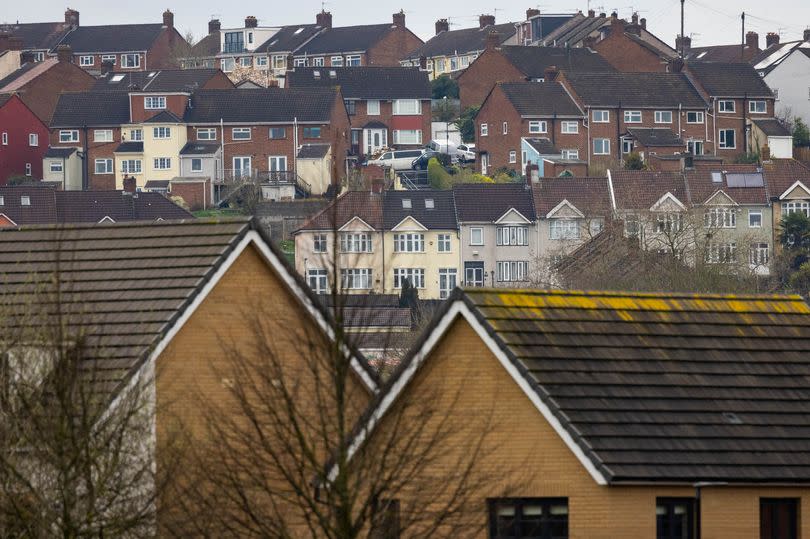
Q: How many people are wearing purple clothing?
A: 0